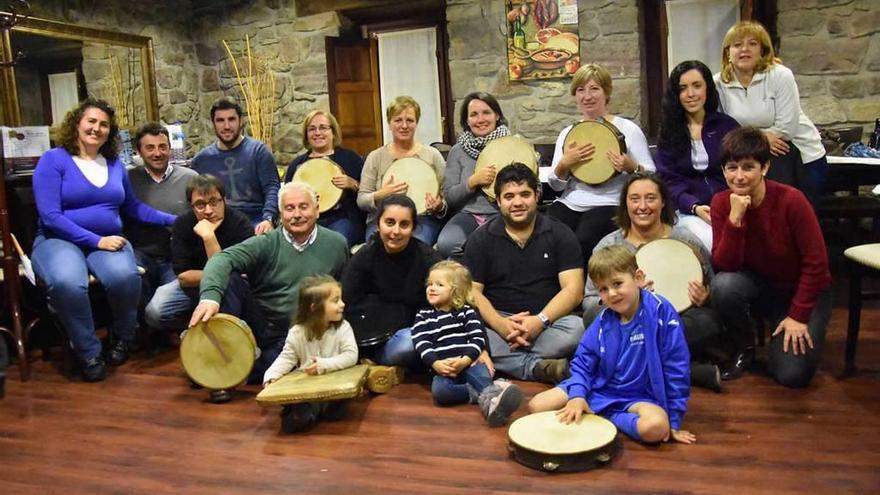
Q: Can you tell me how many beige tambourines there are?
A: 7